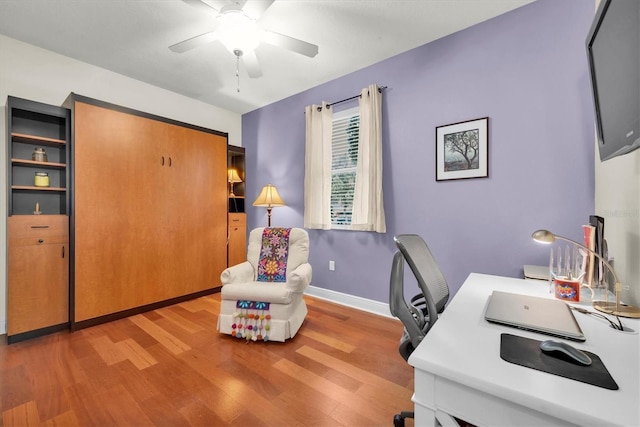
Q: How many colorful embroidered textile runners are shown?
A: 1